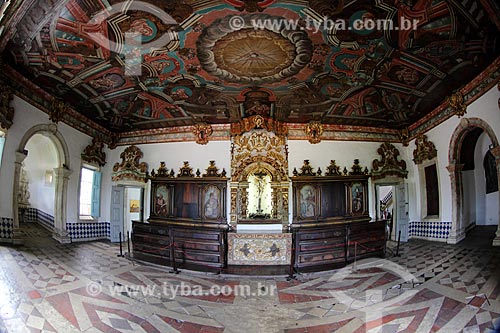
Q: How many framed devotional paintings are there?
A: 4